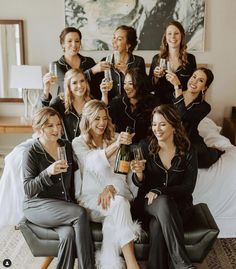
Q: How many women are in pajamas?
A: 9